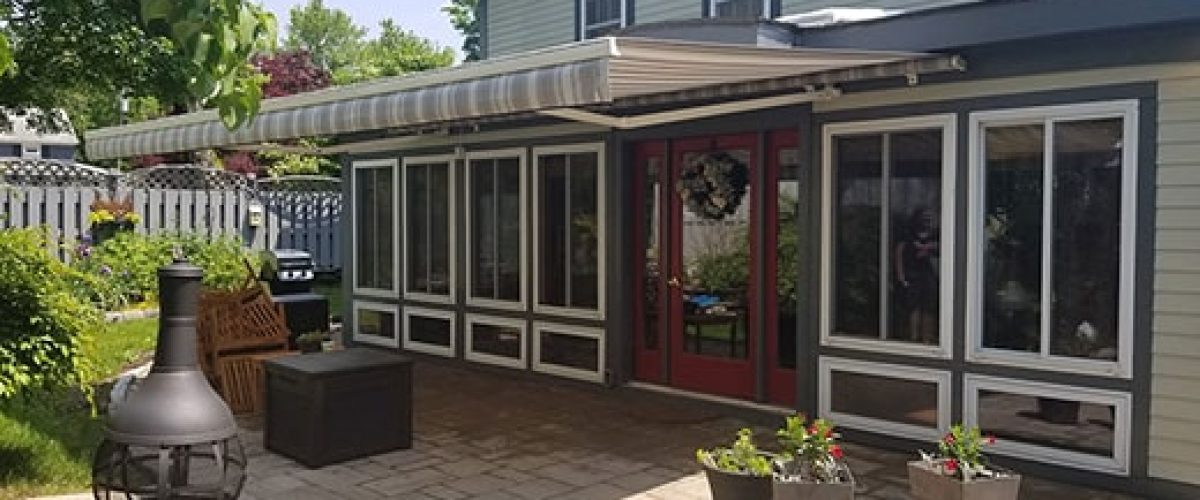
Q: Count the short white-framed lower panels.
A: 6